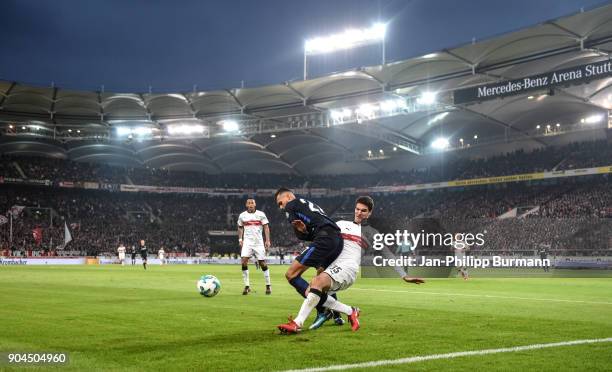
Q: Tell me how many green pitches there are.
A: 1